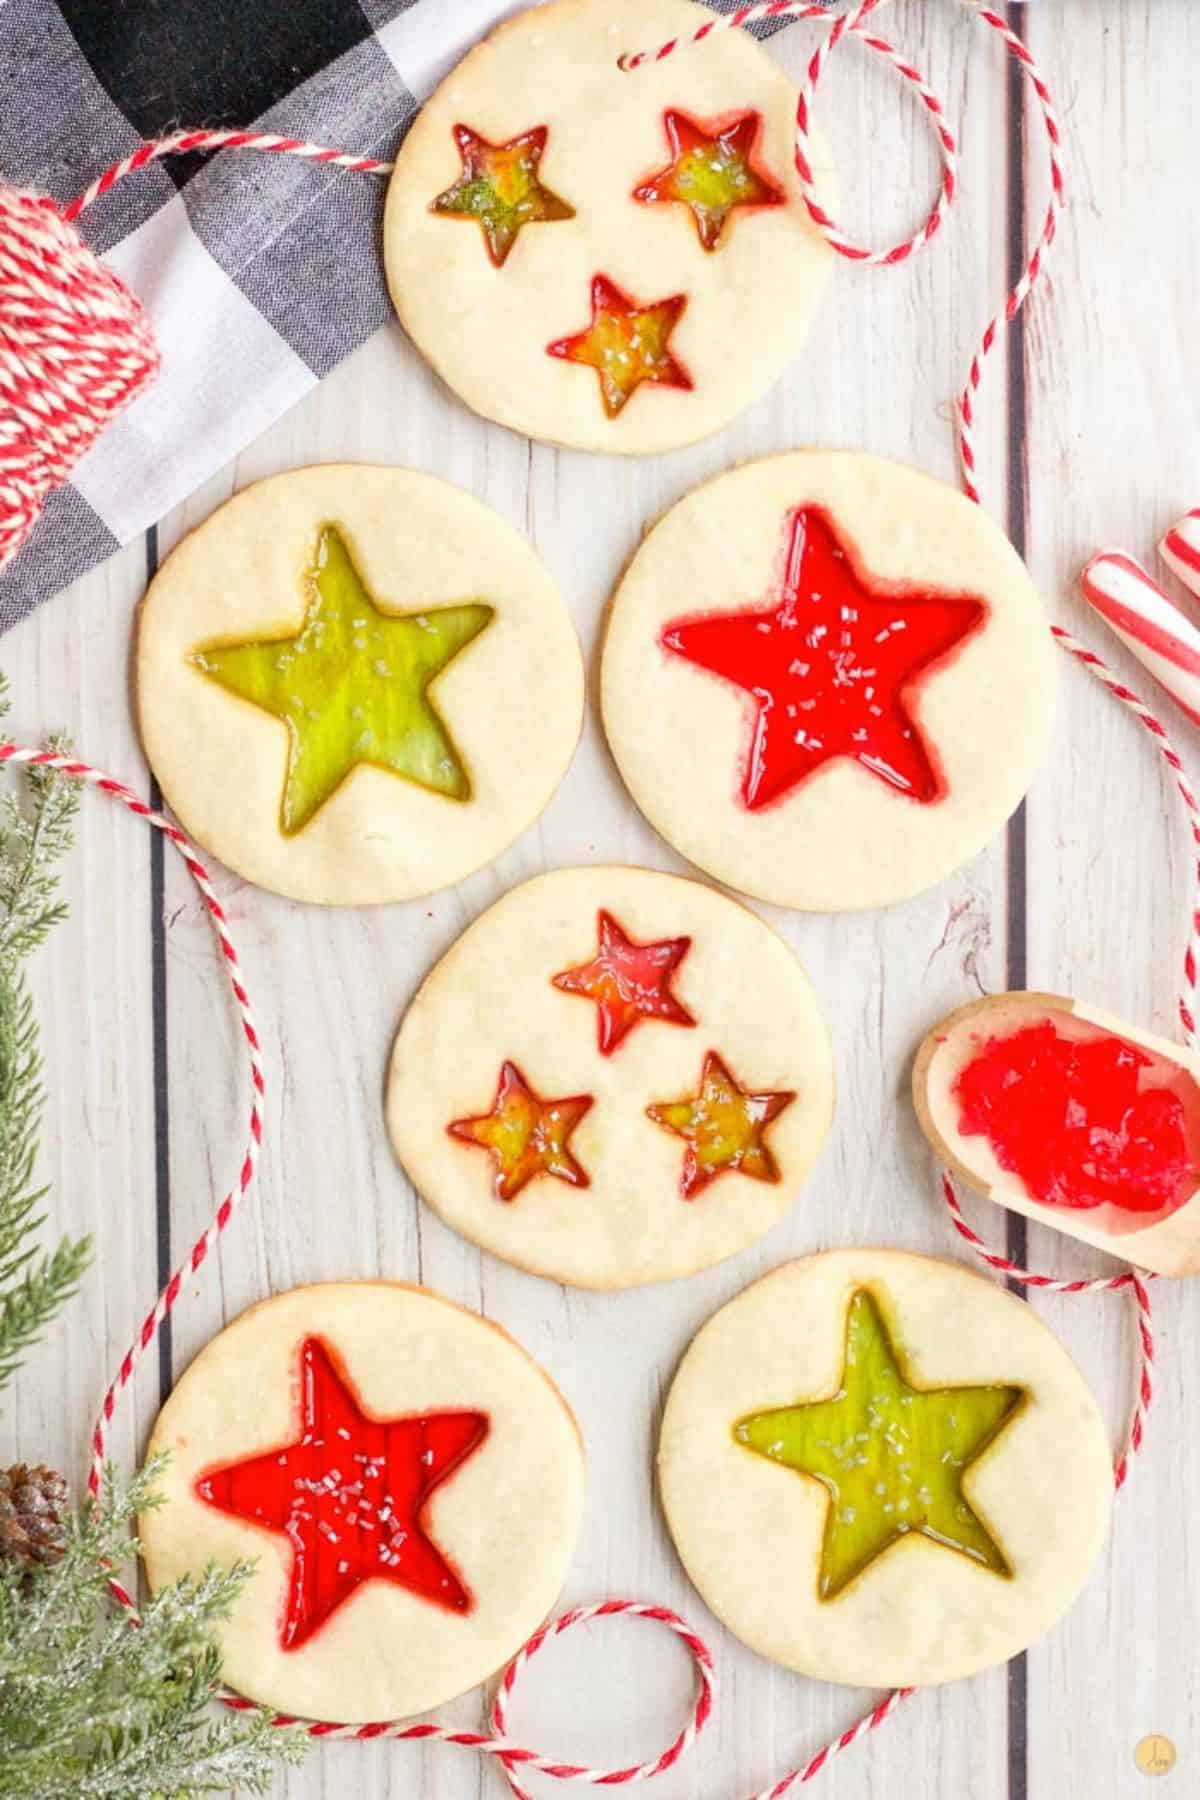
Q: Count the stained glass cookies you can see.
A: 6